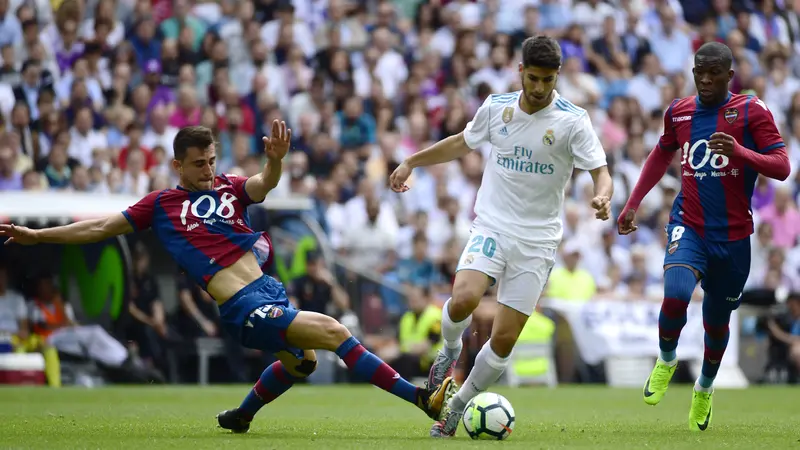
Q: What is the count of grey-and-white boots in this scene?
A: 2